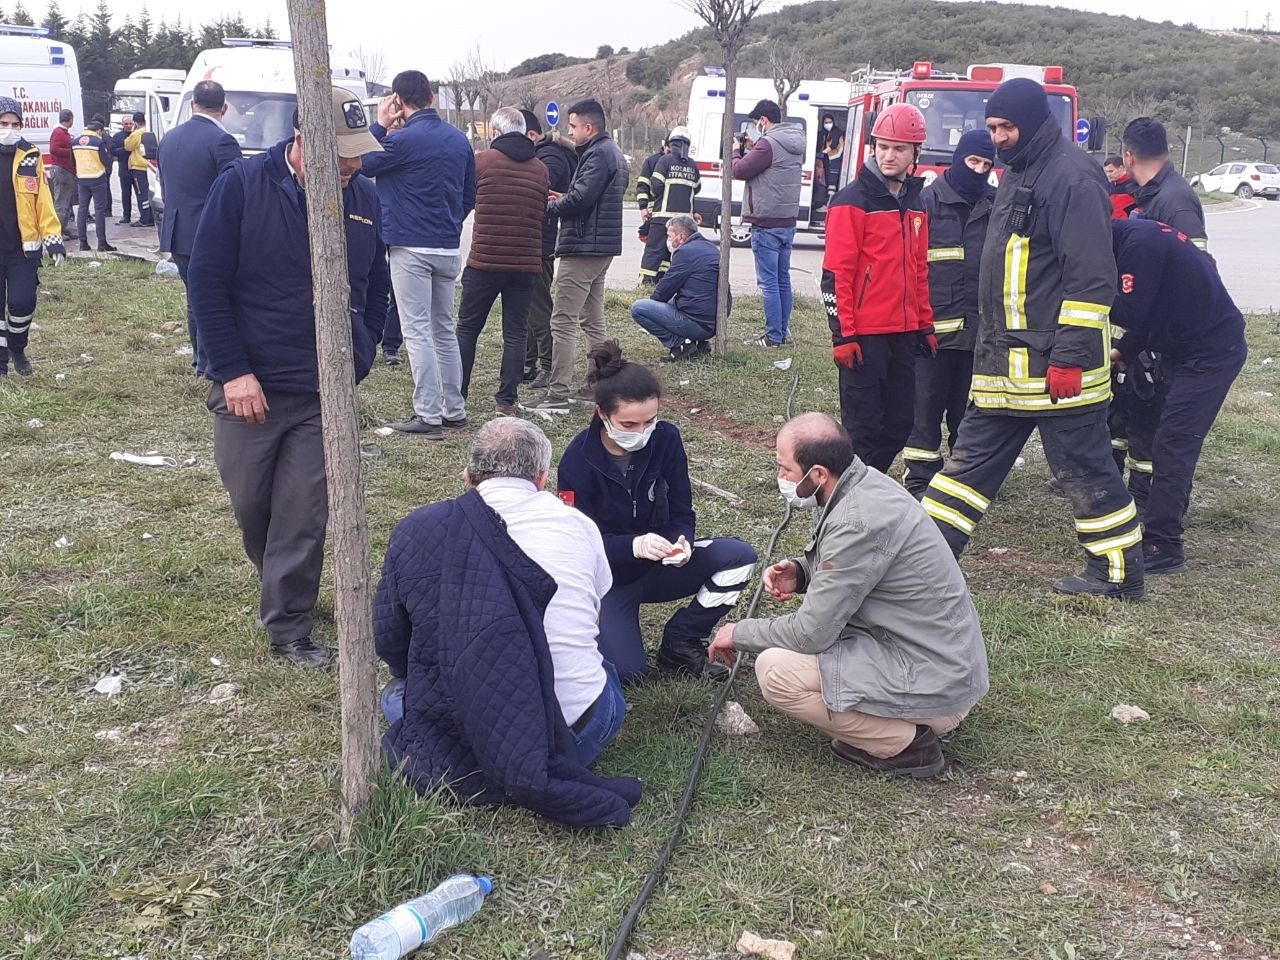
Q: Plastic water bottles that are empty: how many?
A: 0